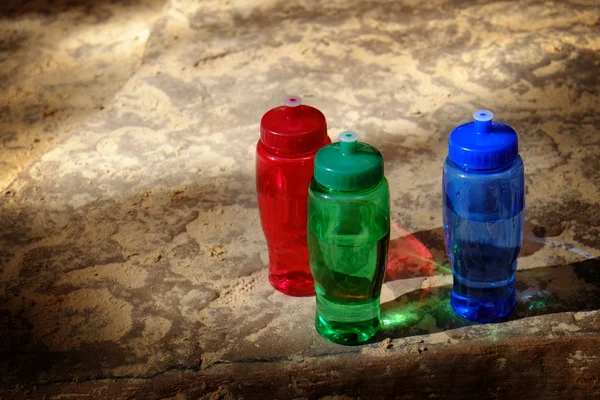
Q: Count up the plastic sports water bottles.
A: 3